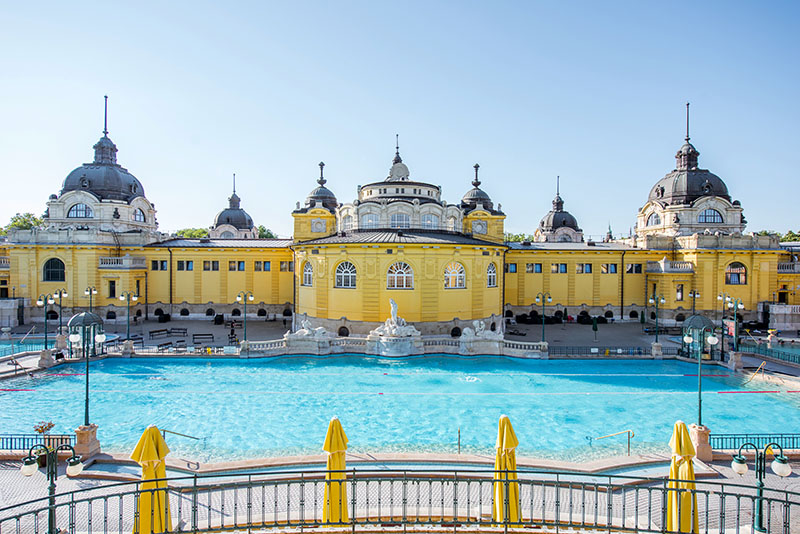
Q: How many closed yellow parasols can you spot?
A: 4